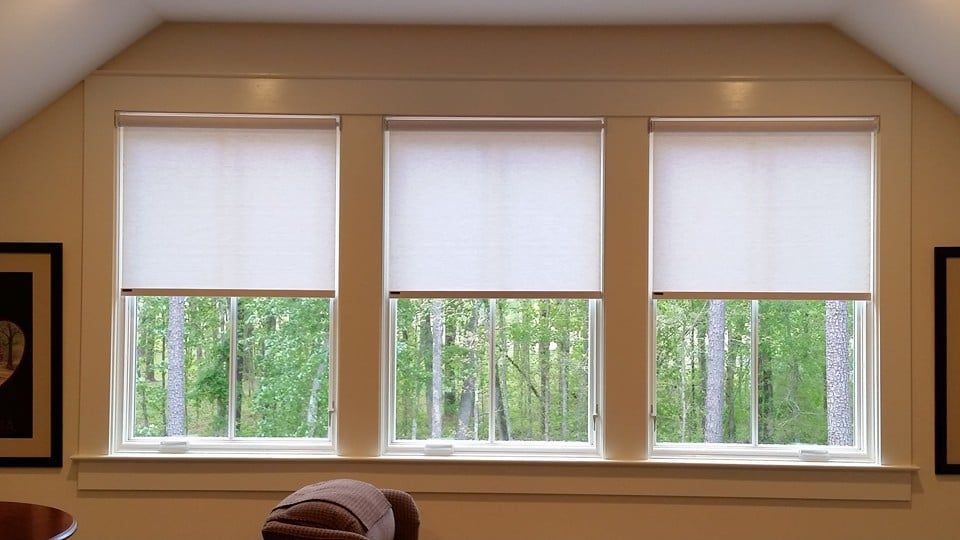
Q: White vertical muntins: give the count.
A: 3